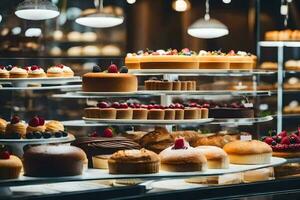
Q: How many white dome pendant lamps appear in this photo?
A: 3